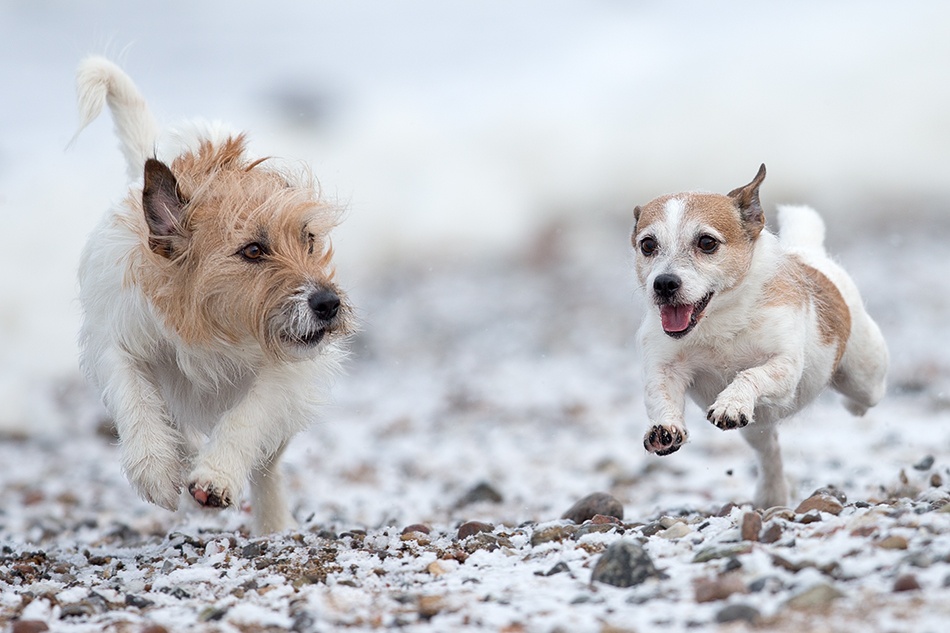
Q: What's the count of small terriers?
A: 2